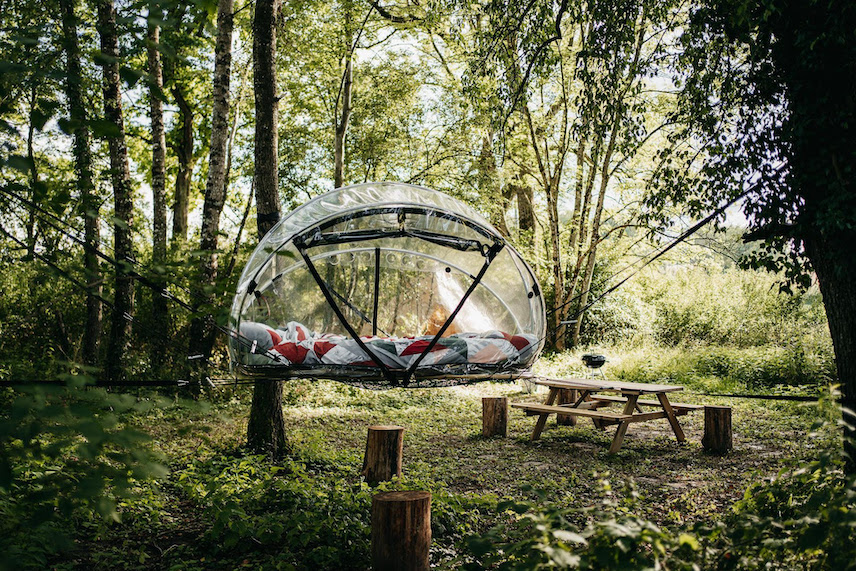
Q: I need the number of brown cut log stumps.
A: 5